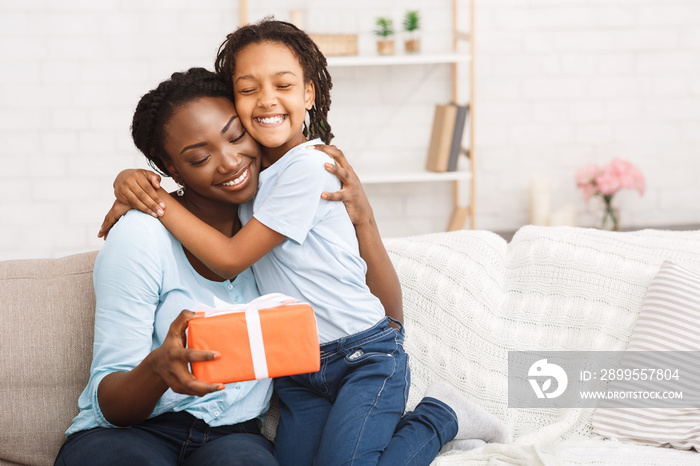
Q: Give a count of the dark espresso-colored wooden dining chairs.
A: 0